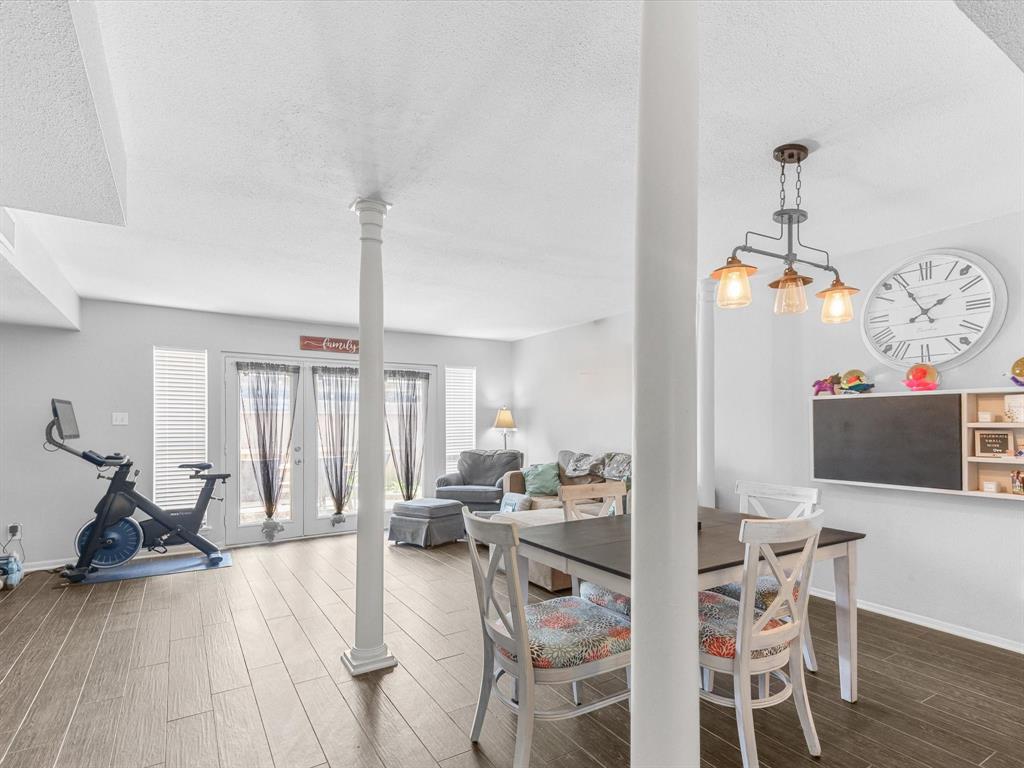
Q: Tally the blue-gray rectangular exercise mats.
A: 1